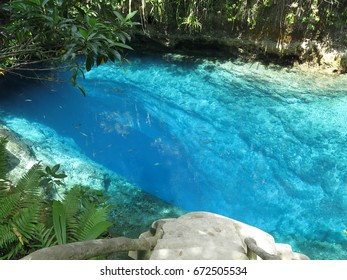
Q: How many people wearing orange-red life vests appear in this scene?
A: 0